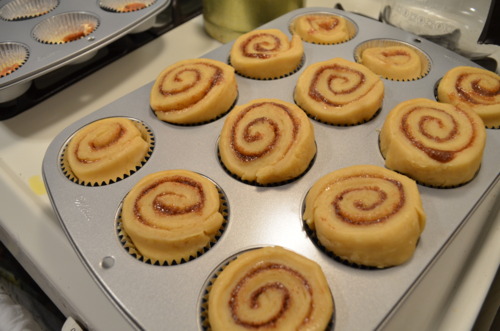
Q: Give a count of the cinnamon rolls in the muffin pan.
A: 12